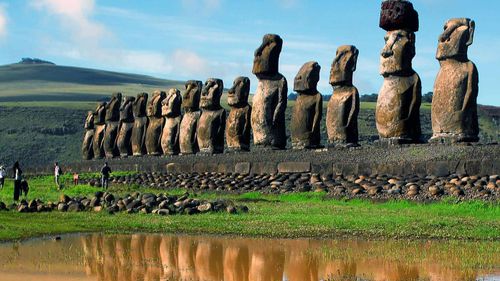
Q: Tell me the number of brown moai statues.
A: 15